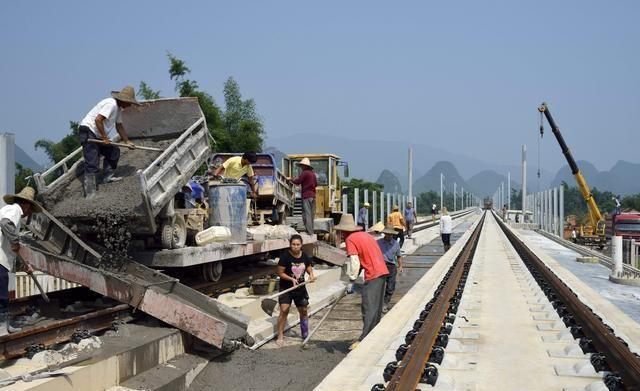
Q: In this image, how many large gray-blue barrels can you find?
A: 1